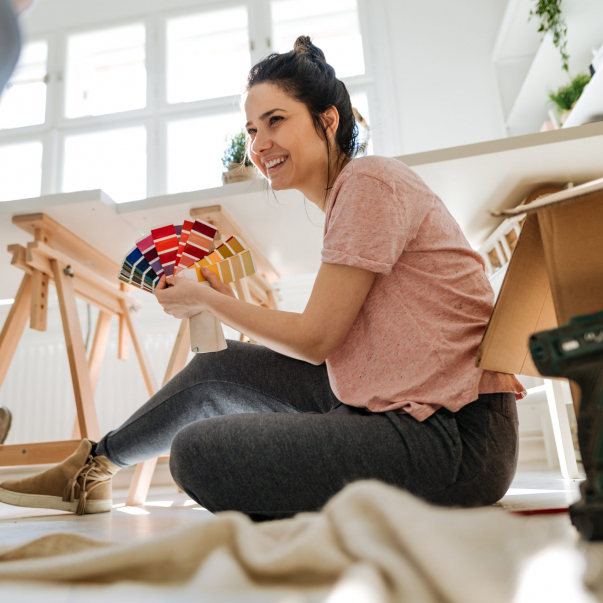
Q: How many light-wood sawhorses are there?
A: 2